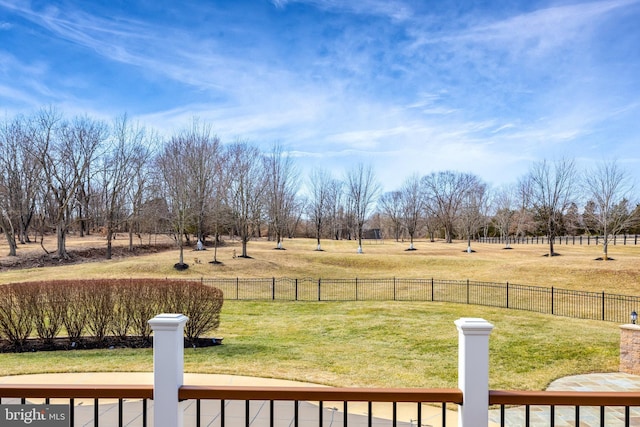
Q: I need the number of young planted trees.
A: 12